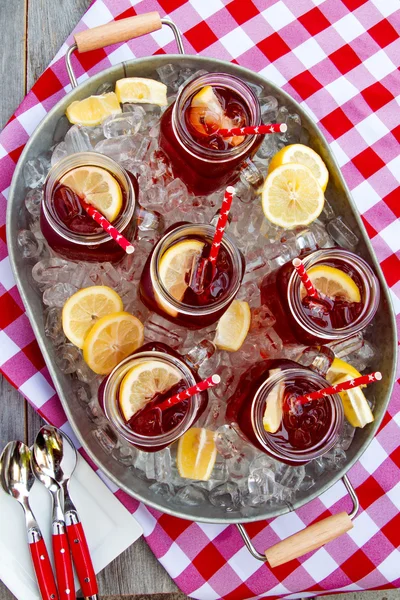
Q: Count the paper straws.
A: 6